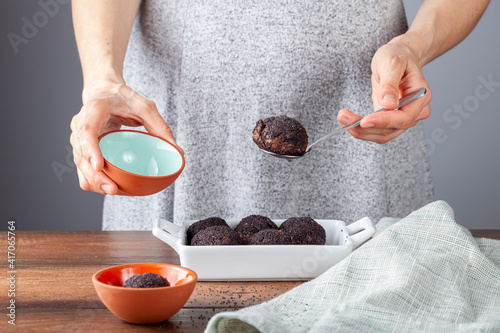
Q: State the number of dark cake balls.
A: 7